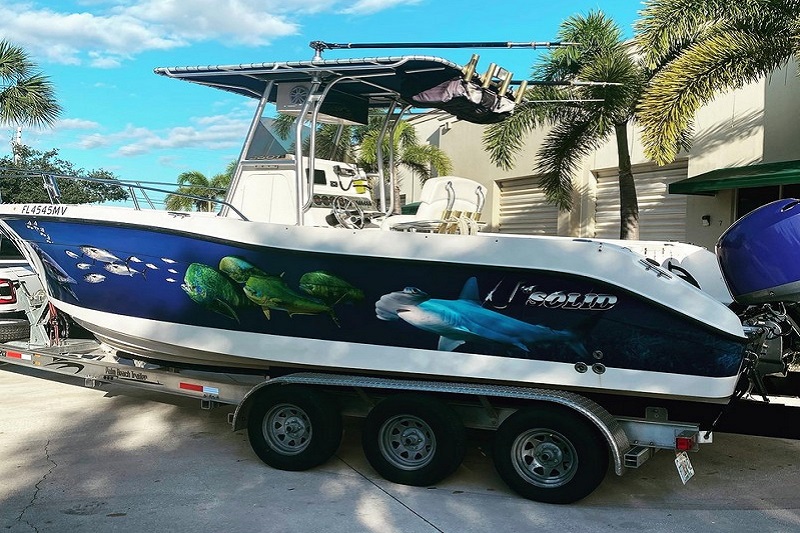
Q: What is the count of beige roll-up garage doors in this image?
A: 2